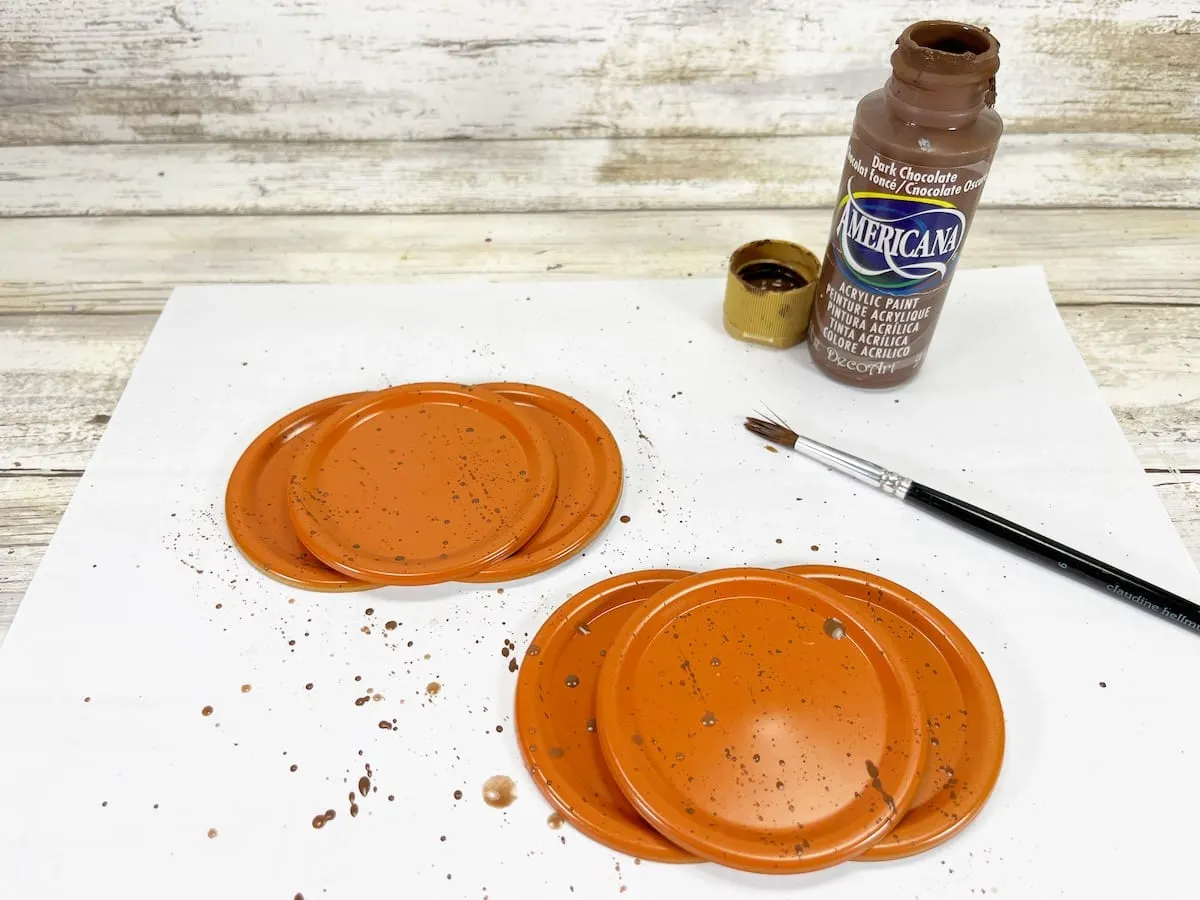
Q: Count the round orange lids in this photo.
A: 6